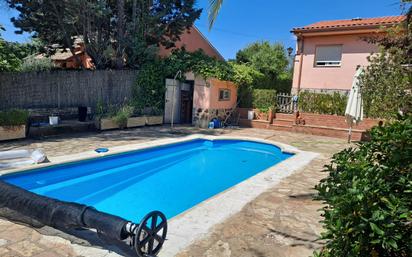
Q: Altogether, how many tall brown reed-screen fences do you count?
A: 1